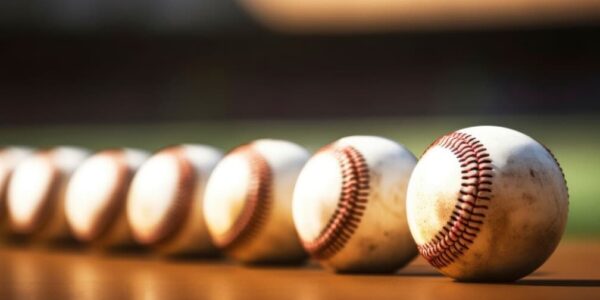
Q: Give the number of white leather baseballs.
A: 7